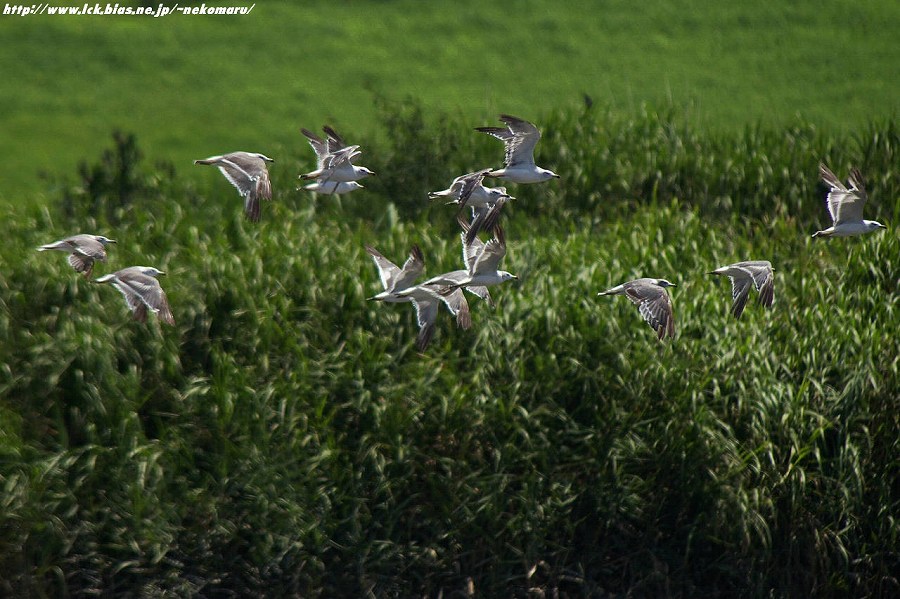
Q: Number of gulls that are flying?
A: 15